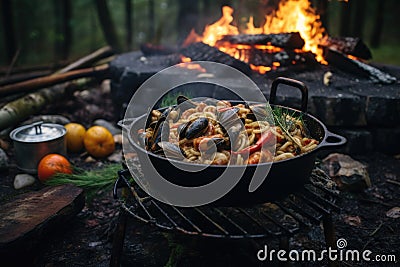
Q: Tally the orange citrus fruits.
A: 3